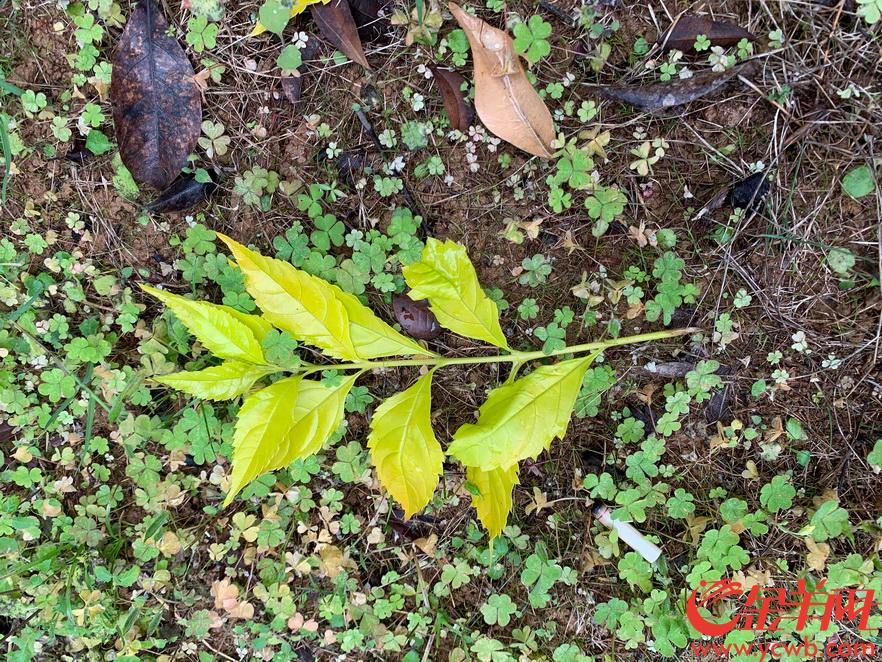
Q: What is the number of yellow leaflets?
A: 11